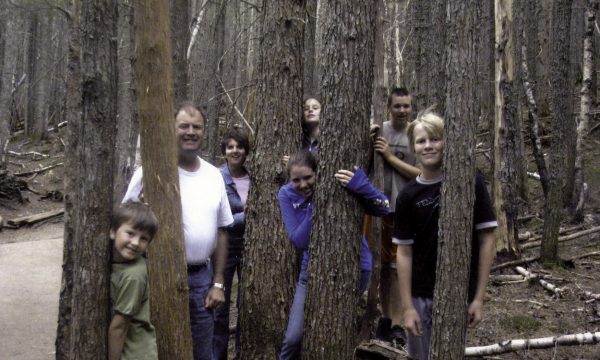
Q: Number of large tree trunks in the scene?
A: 5